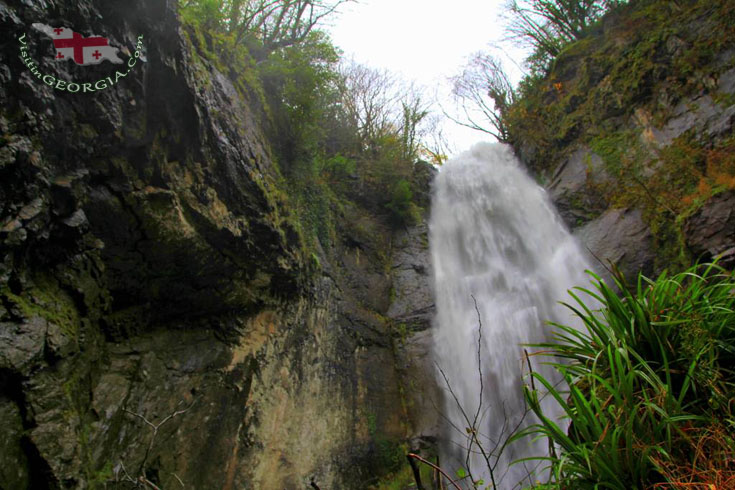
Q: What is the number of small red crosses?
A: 3